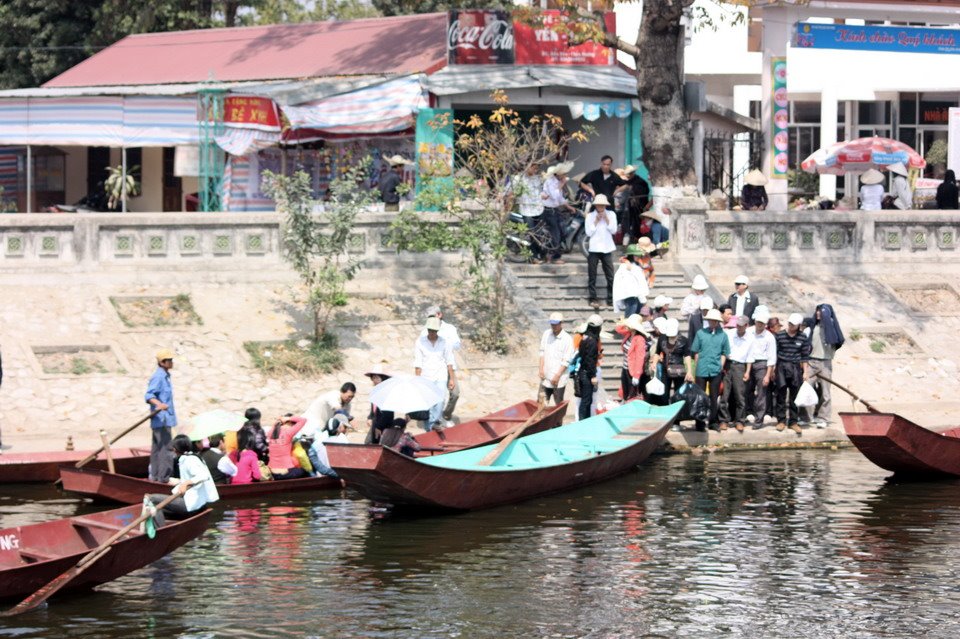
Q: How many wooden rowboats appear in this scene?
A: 6